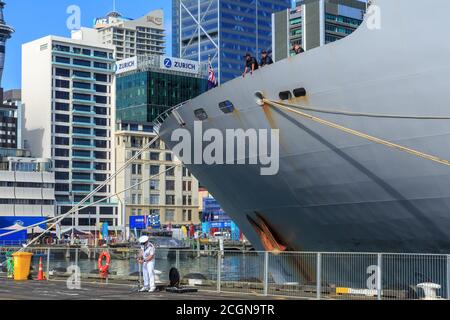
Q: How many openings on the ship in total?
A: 5